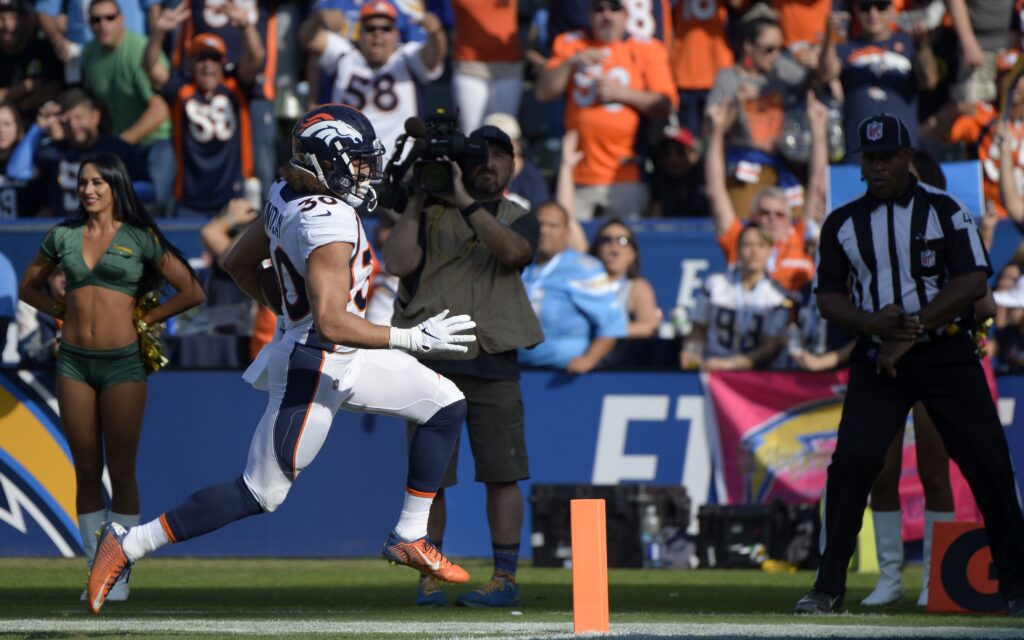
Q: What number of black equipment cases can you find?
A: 2